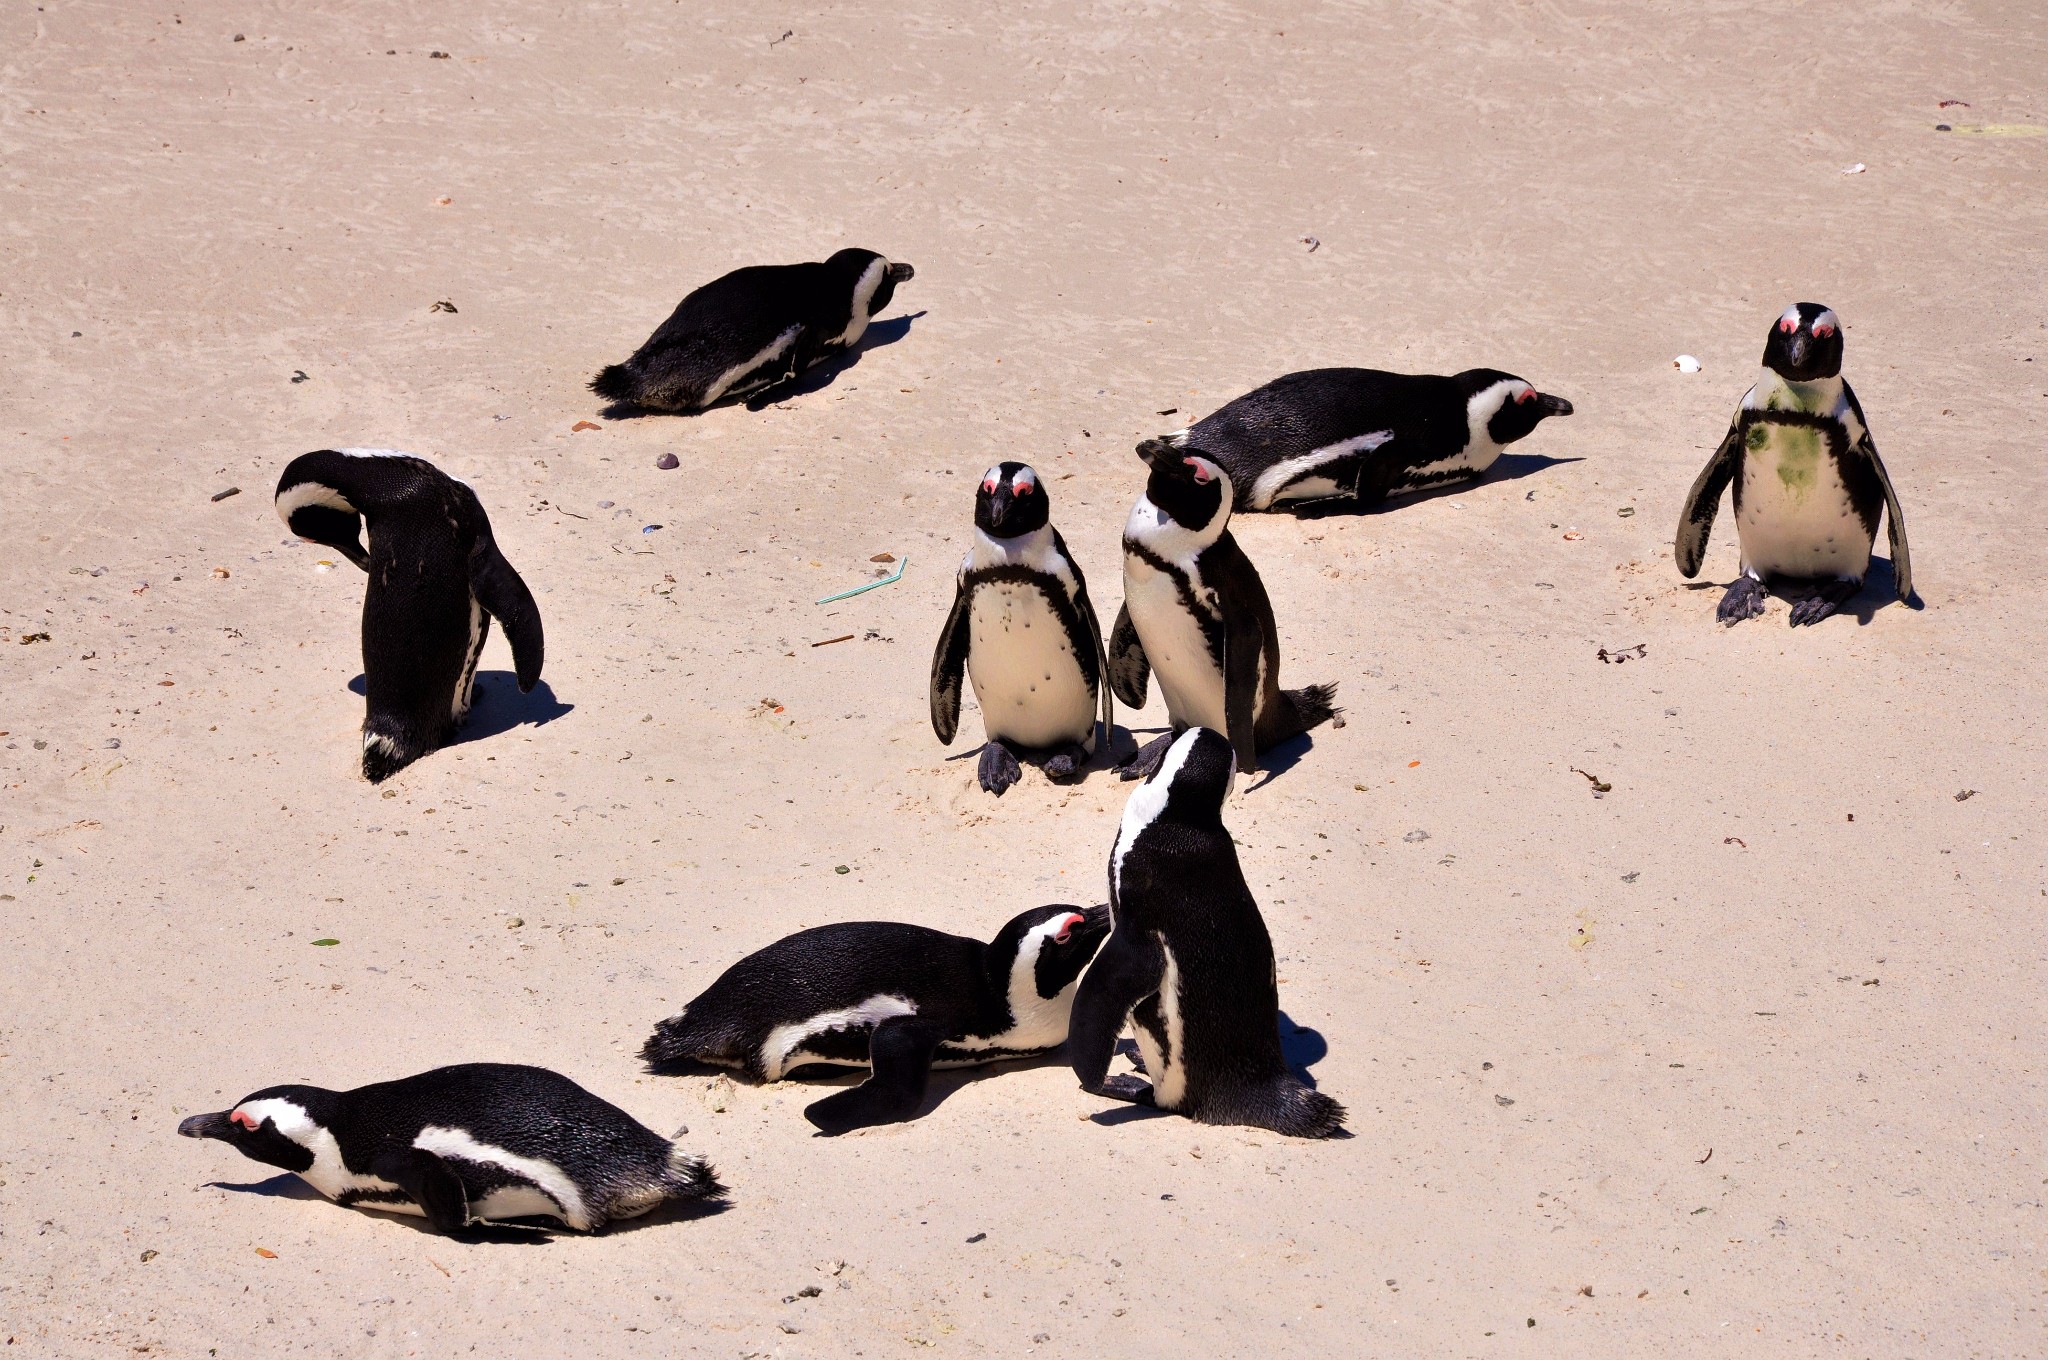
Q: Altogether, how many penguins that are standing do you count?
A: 5